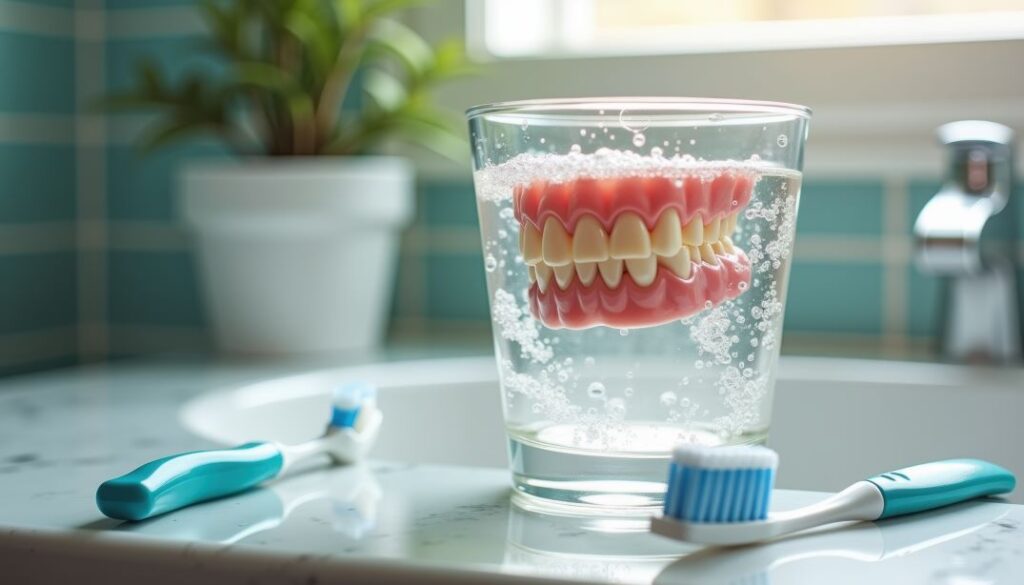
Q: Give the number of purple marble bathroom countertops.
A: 0